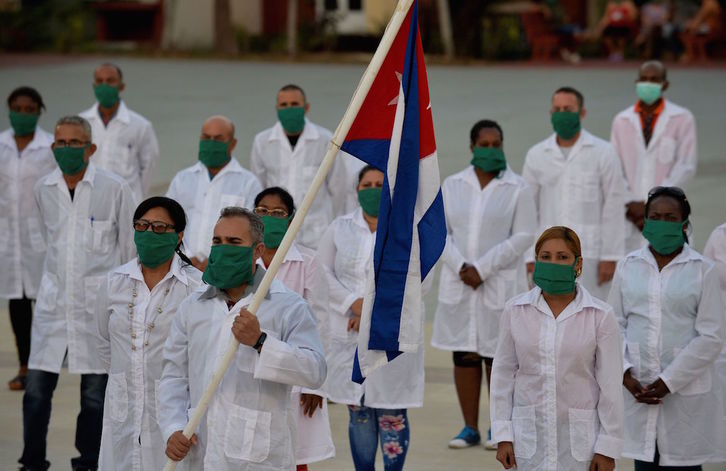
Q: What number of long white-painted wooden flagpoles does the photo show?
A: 1